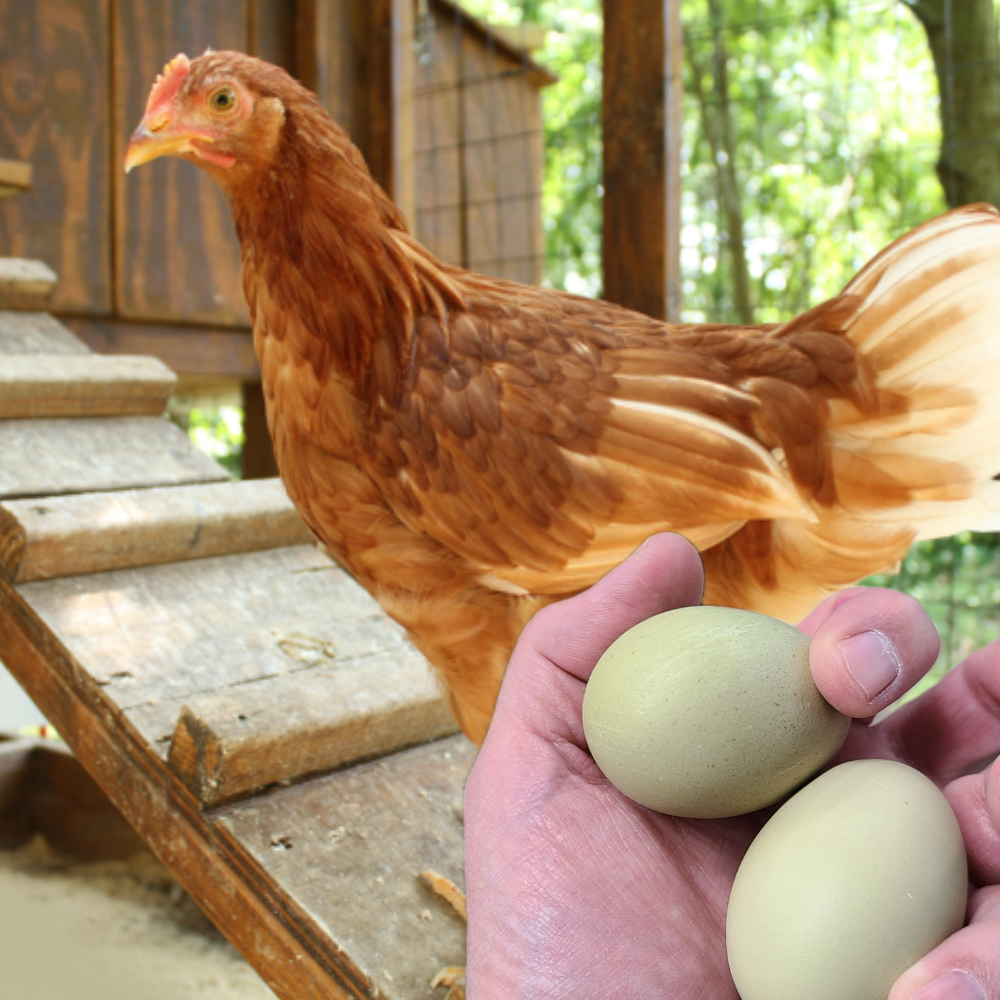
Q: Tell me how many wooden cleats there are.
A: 4